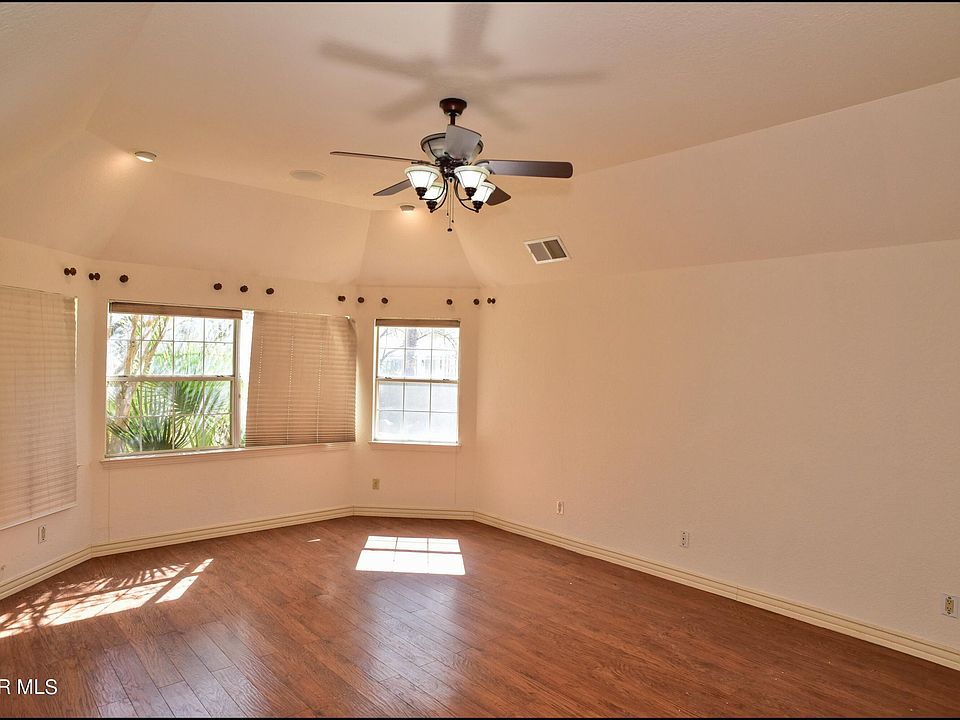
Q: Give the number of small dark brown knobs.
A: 12